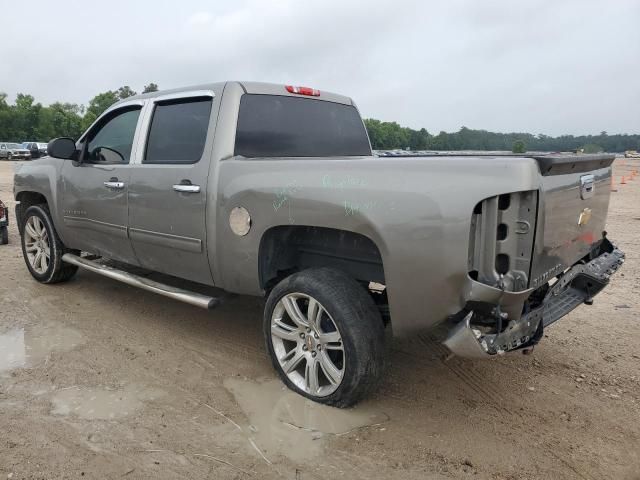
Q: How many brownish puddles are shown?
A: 3